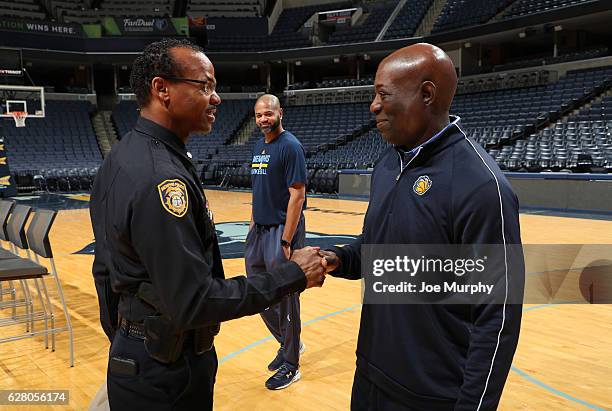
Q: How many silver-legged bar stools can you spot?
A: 3